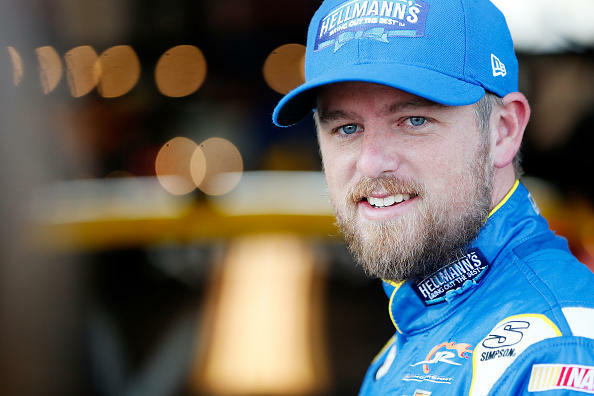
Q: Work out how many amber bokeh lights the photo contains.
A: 8